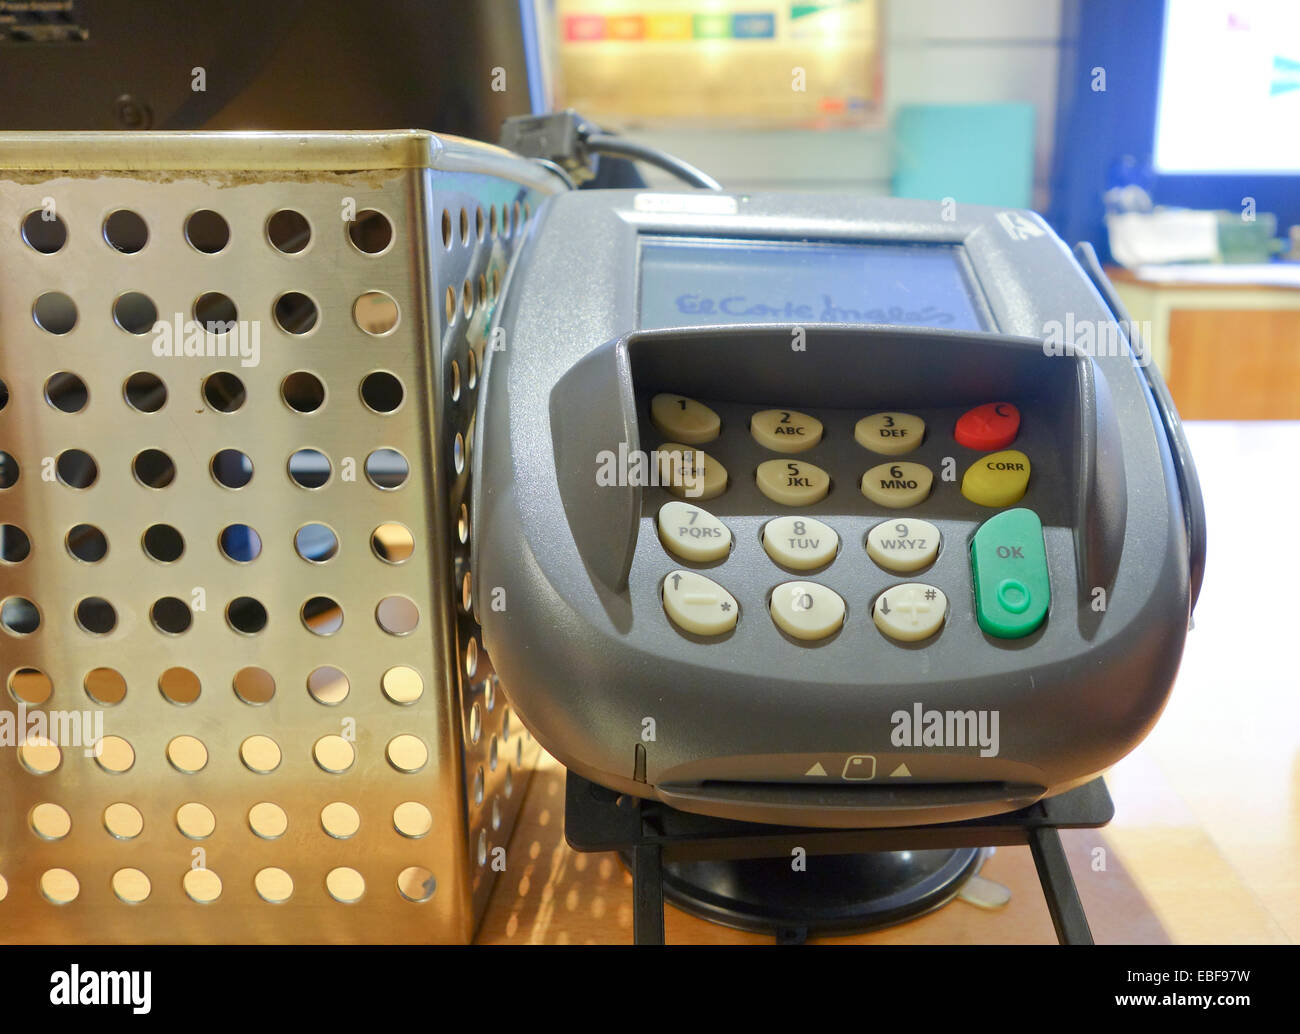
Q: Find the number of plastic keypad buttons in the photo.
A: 15